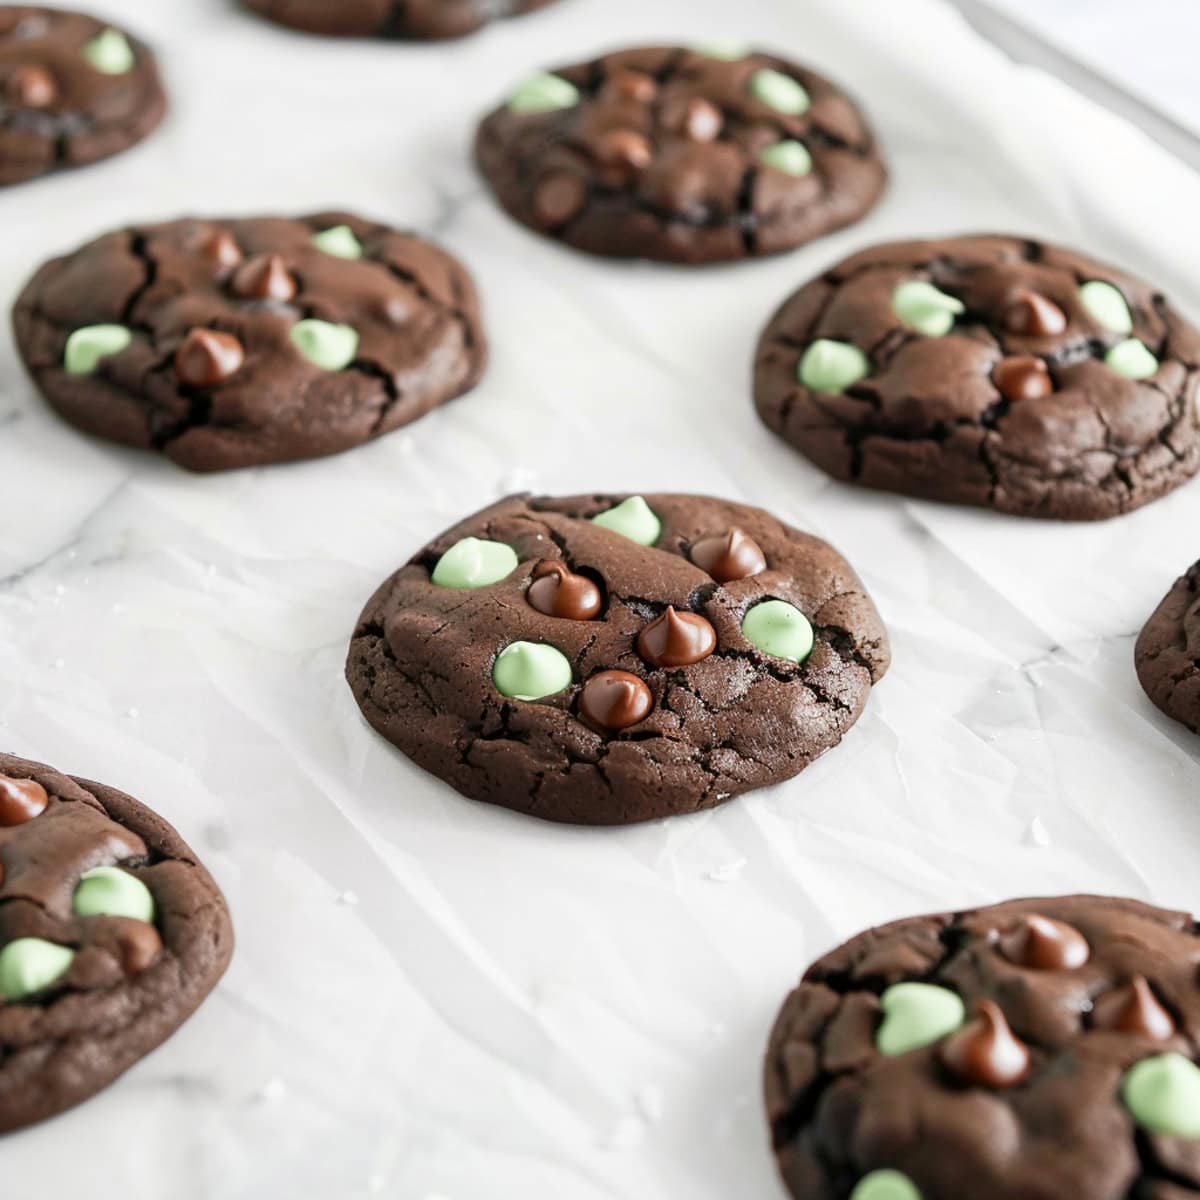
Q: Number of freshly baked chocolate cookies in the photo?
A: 9